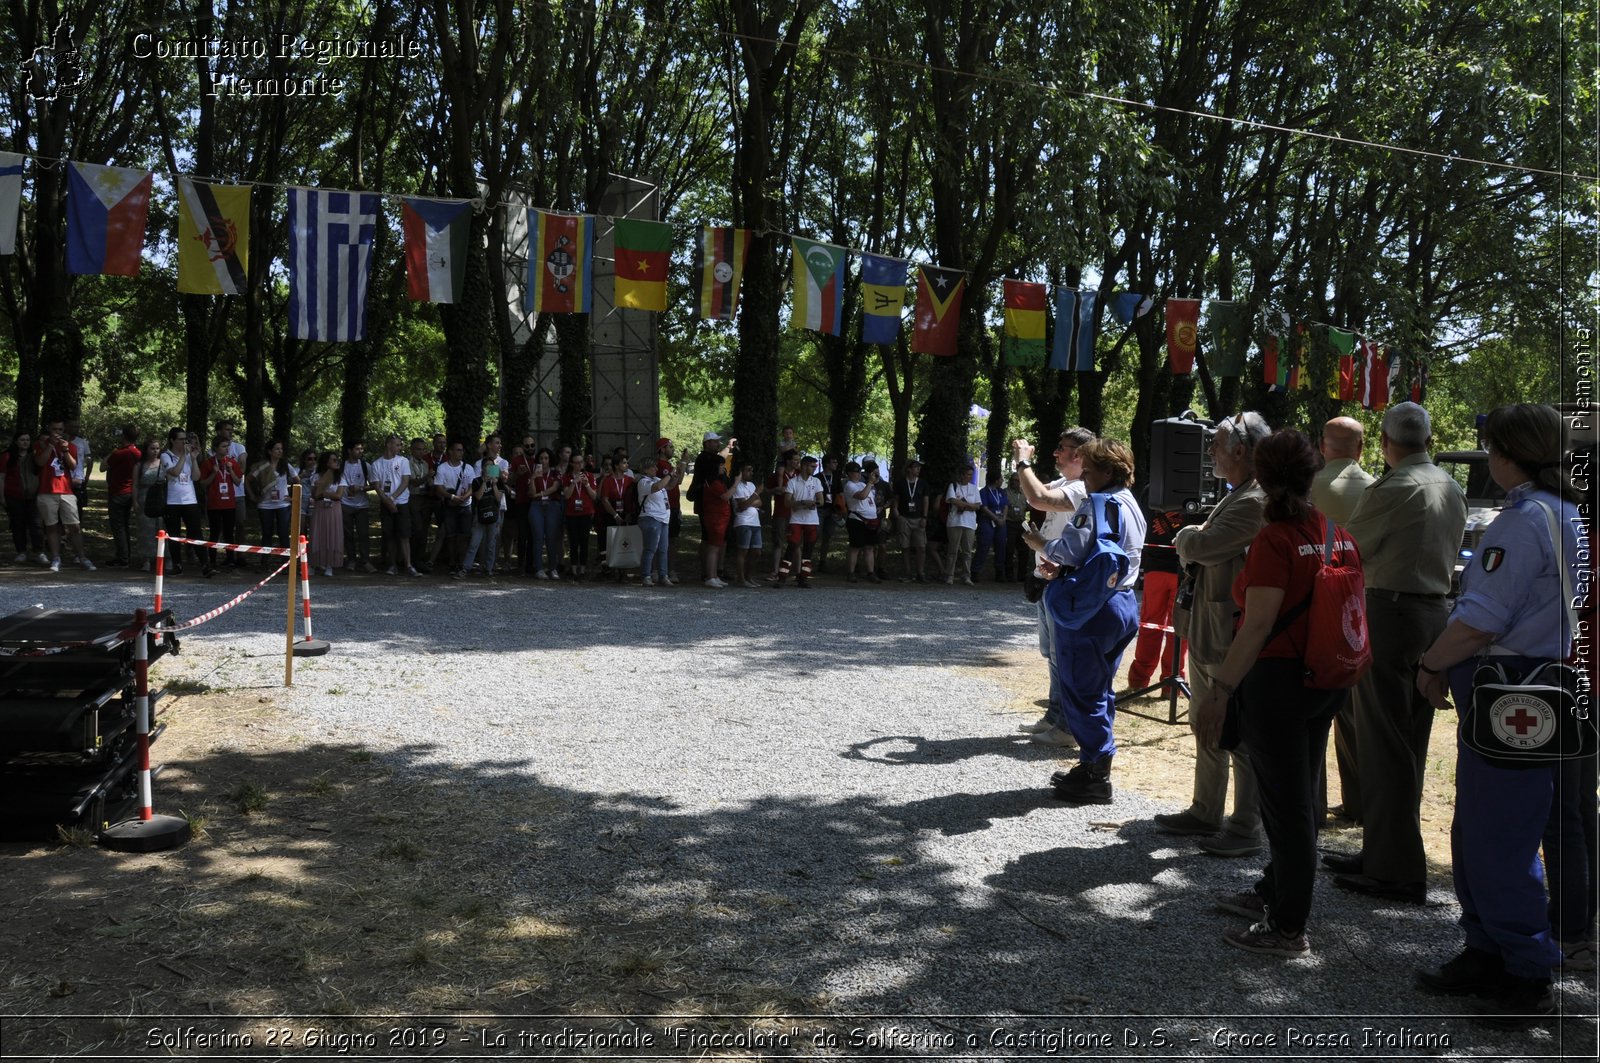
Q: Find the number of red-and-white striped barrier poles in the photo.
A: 3